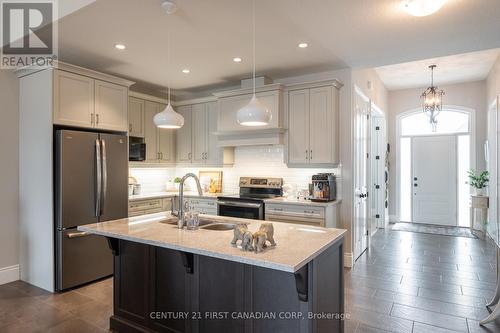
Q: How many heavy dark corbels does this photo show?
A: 3